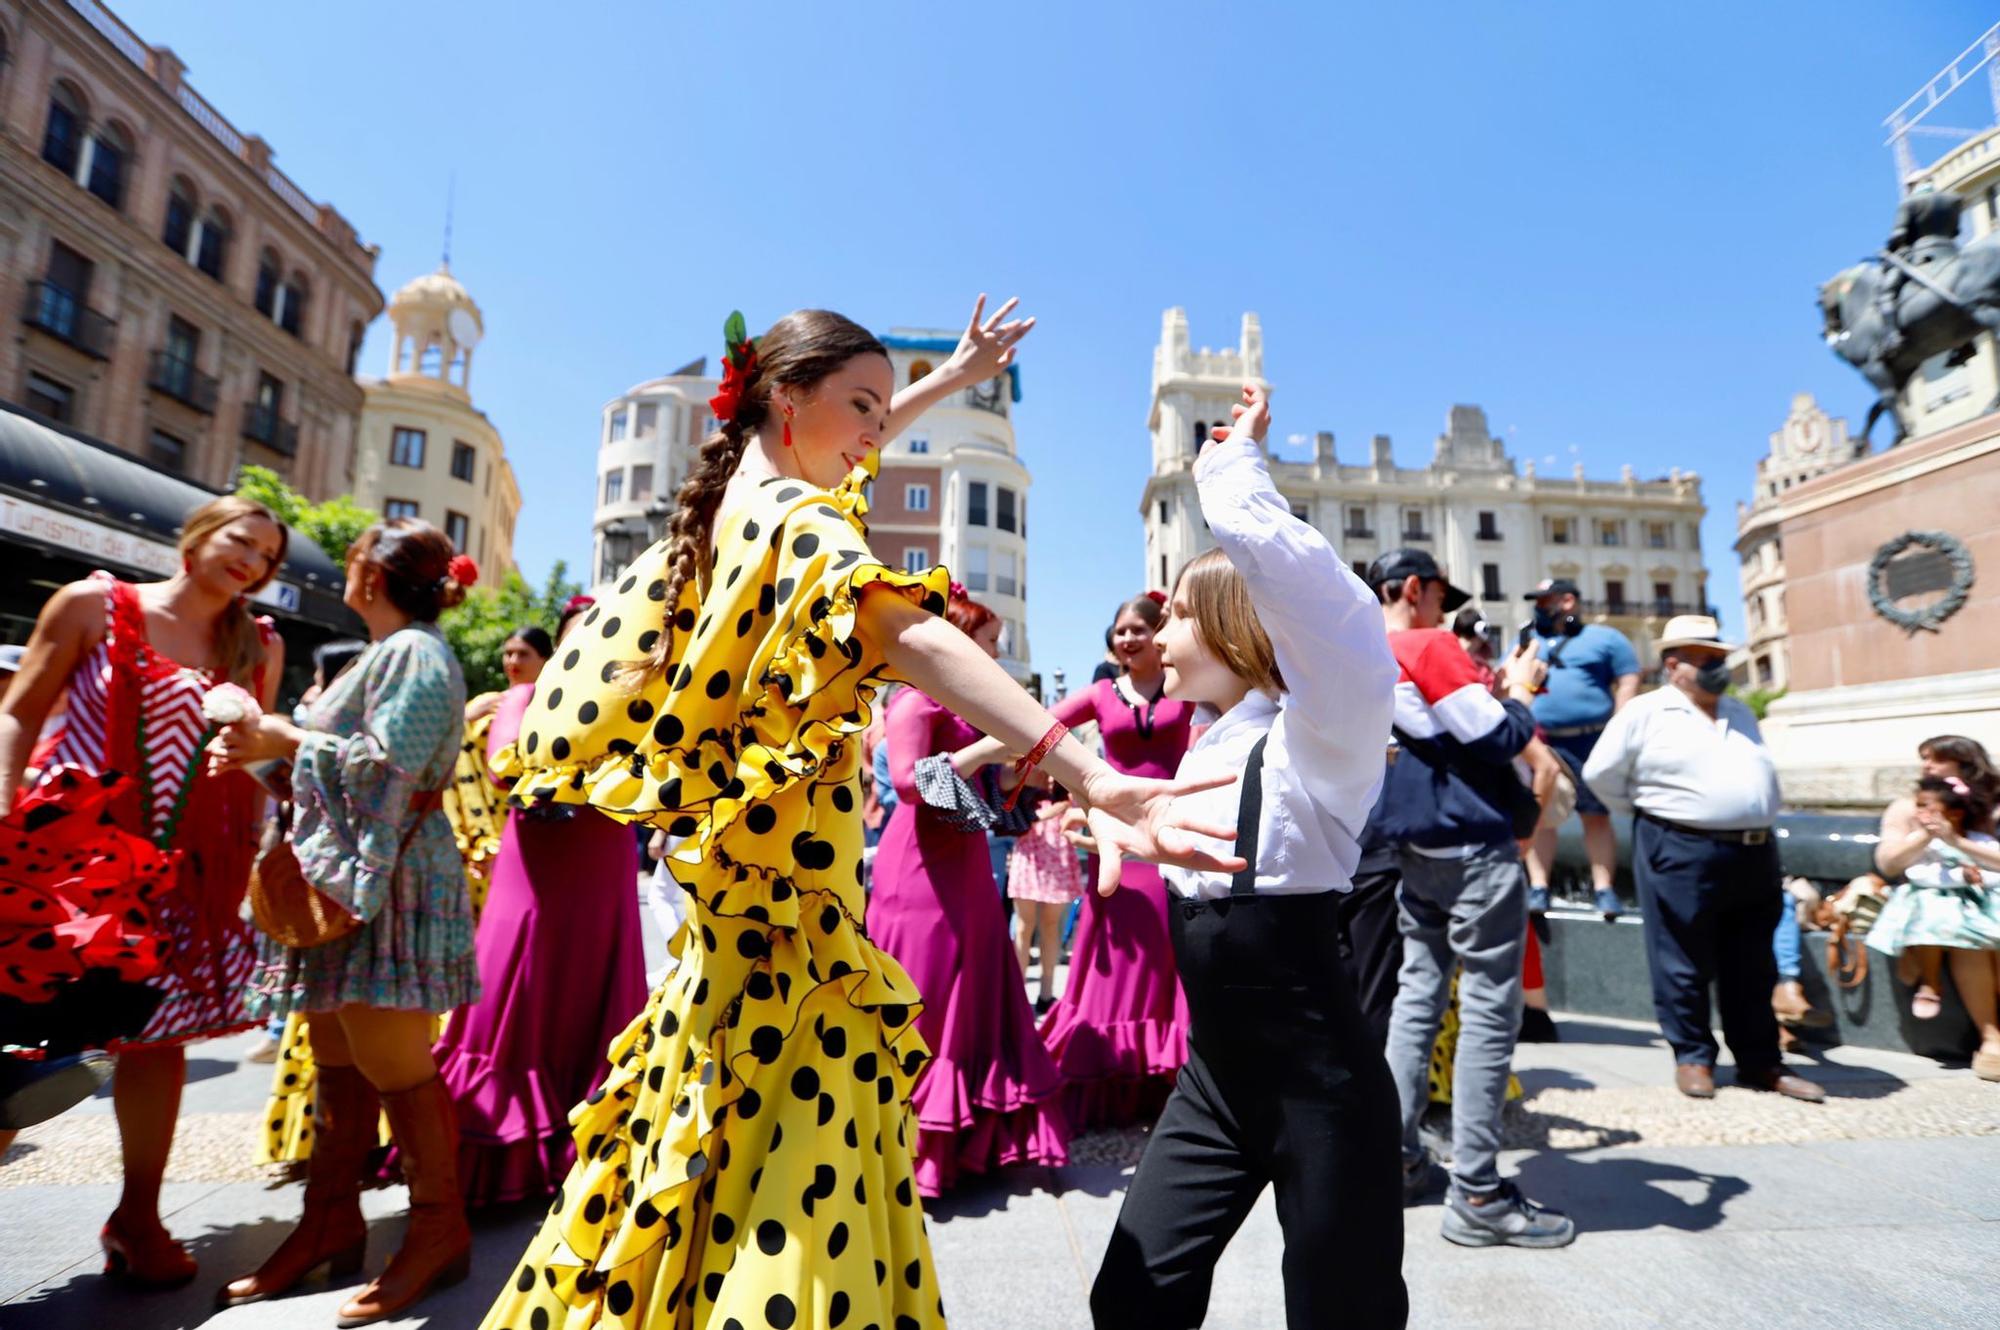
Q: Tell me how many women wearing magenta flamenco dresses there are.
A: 3